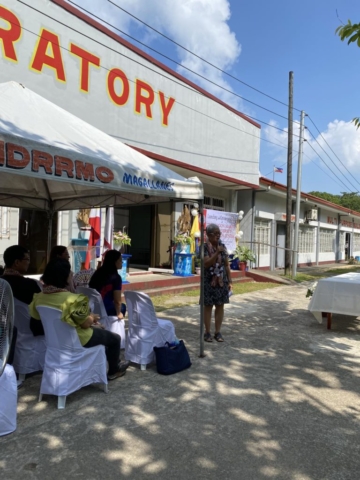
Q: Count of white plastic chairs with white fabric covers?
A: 5